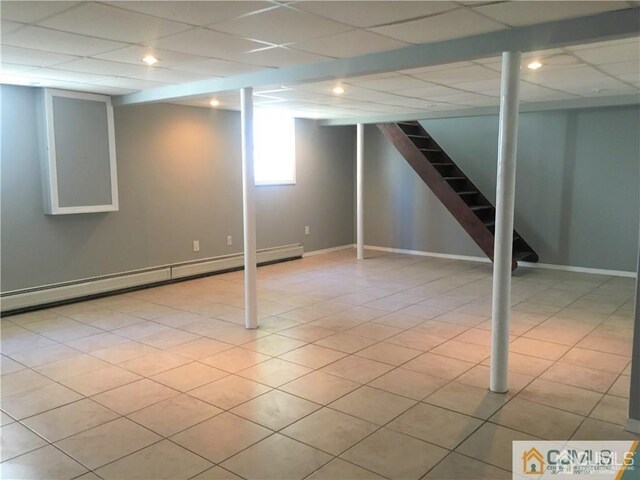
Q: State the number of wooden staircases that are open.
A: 1